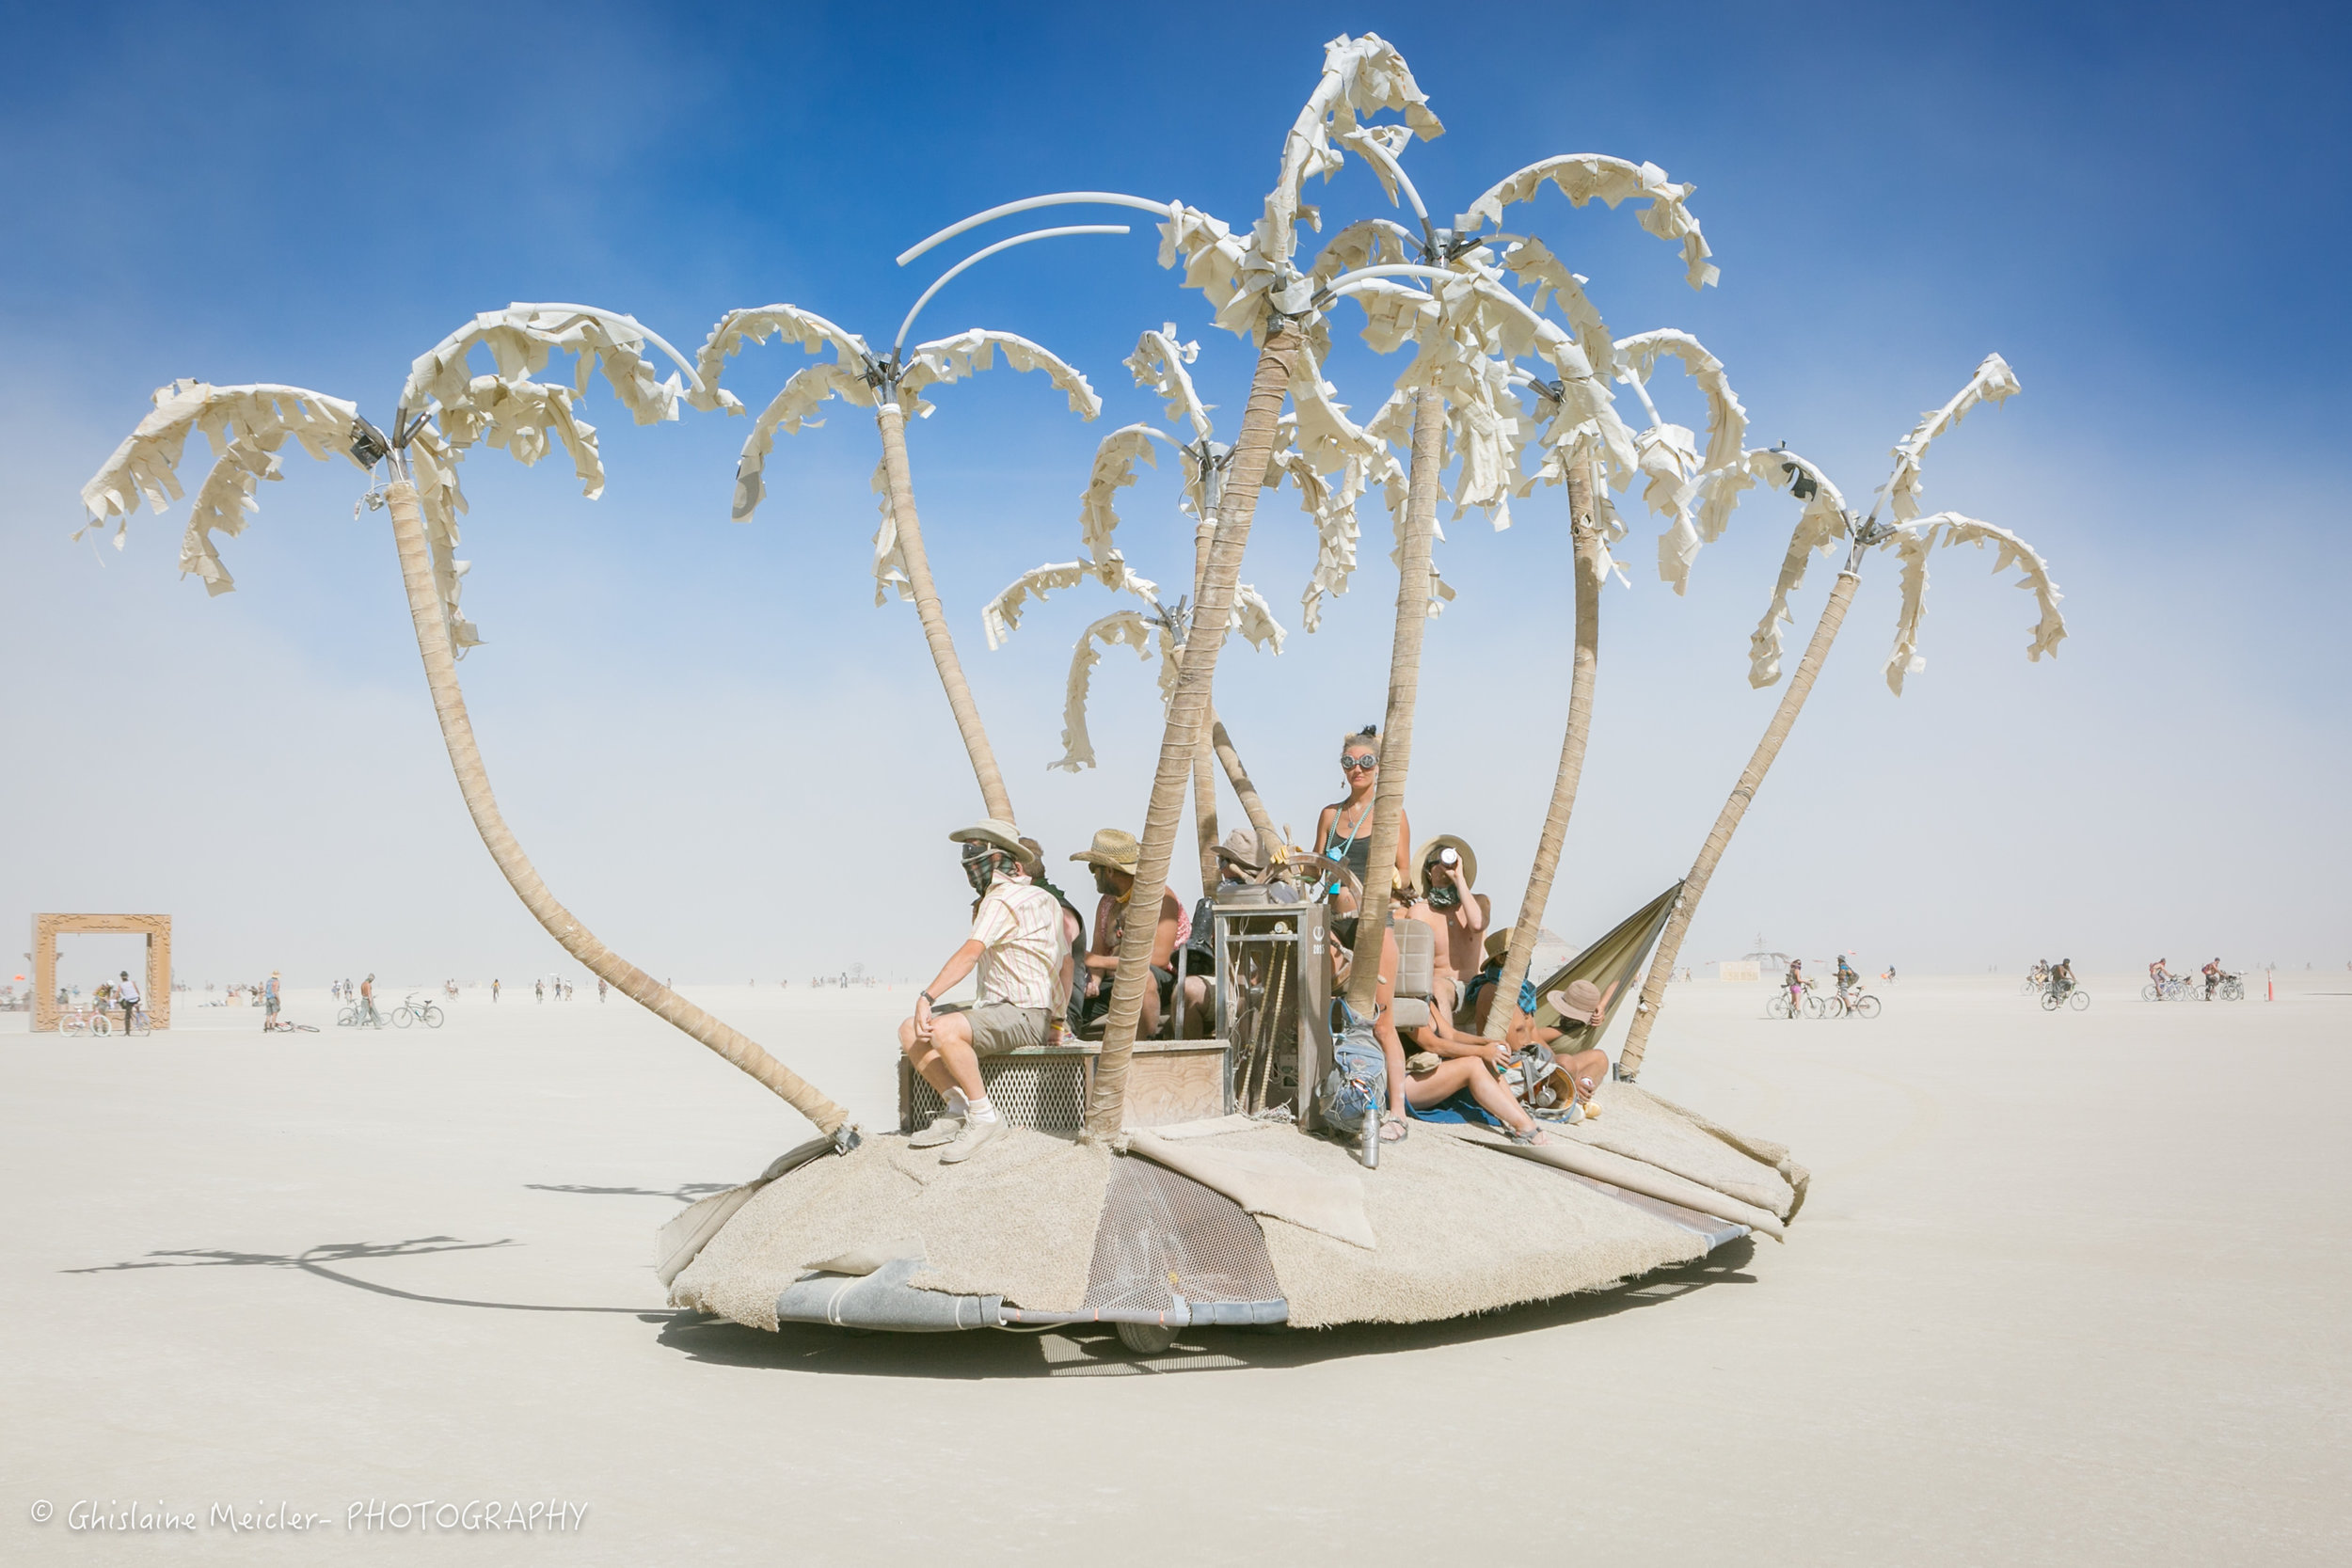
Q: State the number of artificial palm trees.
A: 8